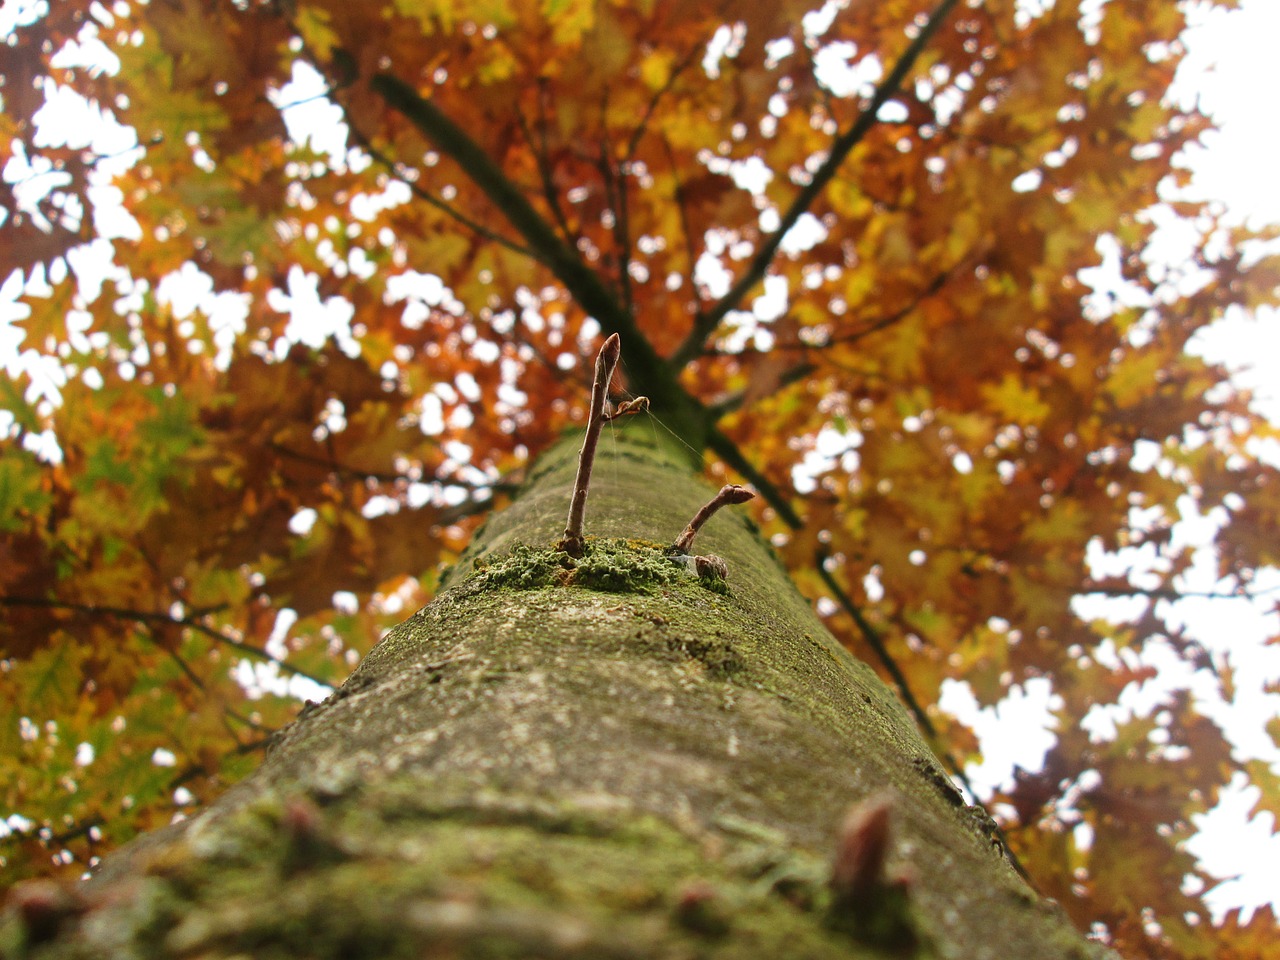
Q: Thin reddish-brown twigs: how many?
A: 2